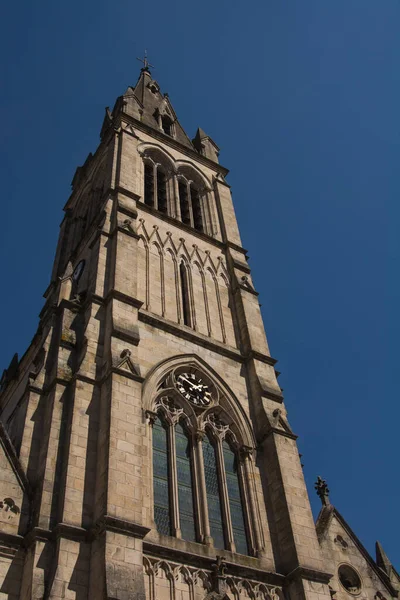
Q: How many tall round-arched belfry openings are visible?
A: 2